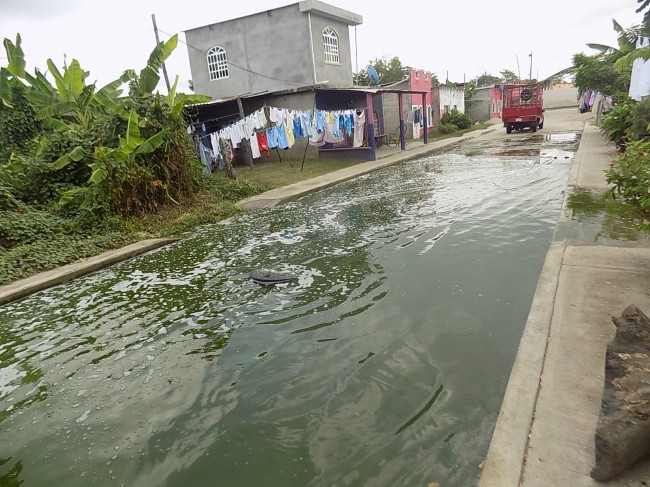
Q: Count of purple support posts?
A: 3